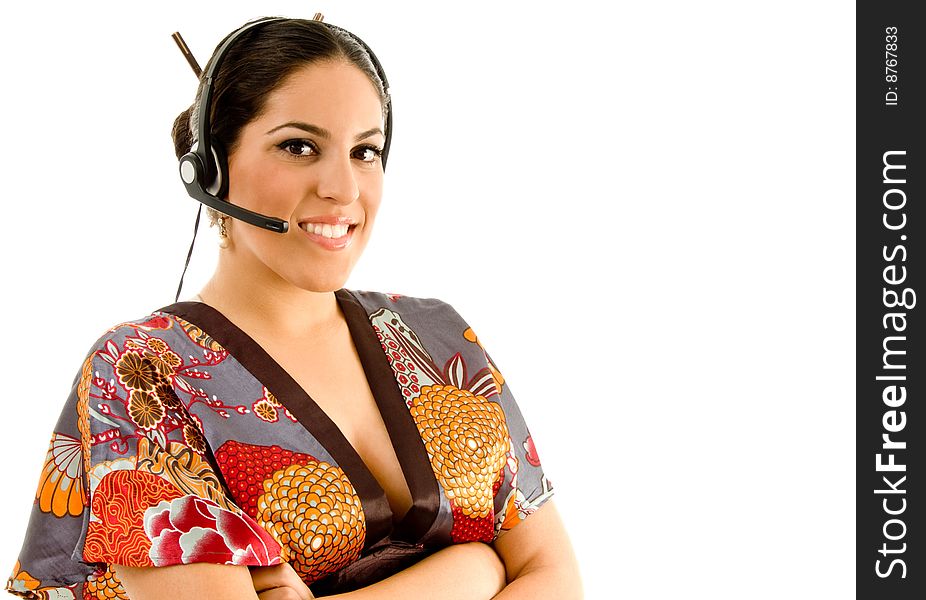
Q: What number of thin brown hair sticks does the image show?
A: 2